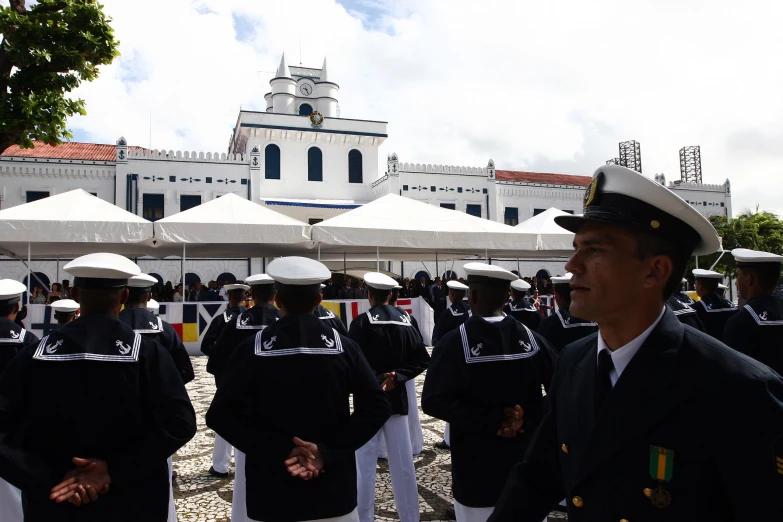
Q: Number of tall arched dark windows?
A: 3